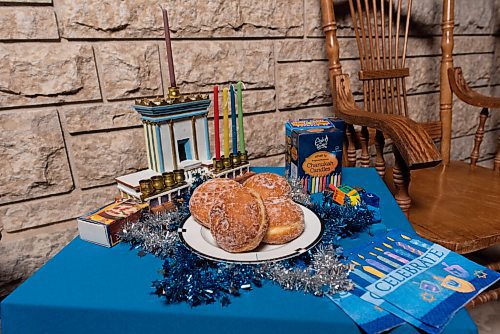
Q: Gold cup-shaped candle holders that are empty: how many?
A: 4